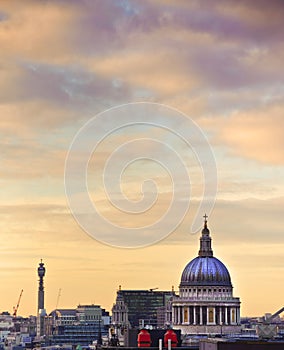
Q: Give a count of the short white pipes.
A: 2